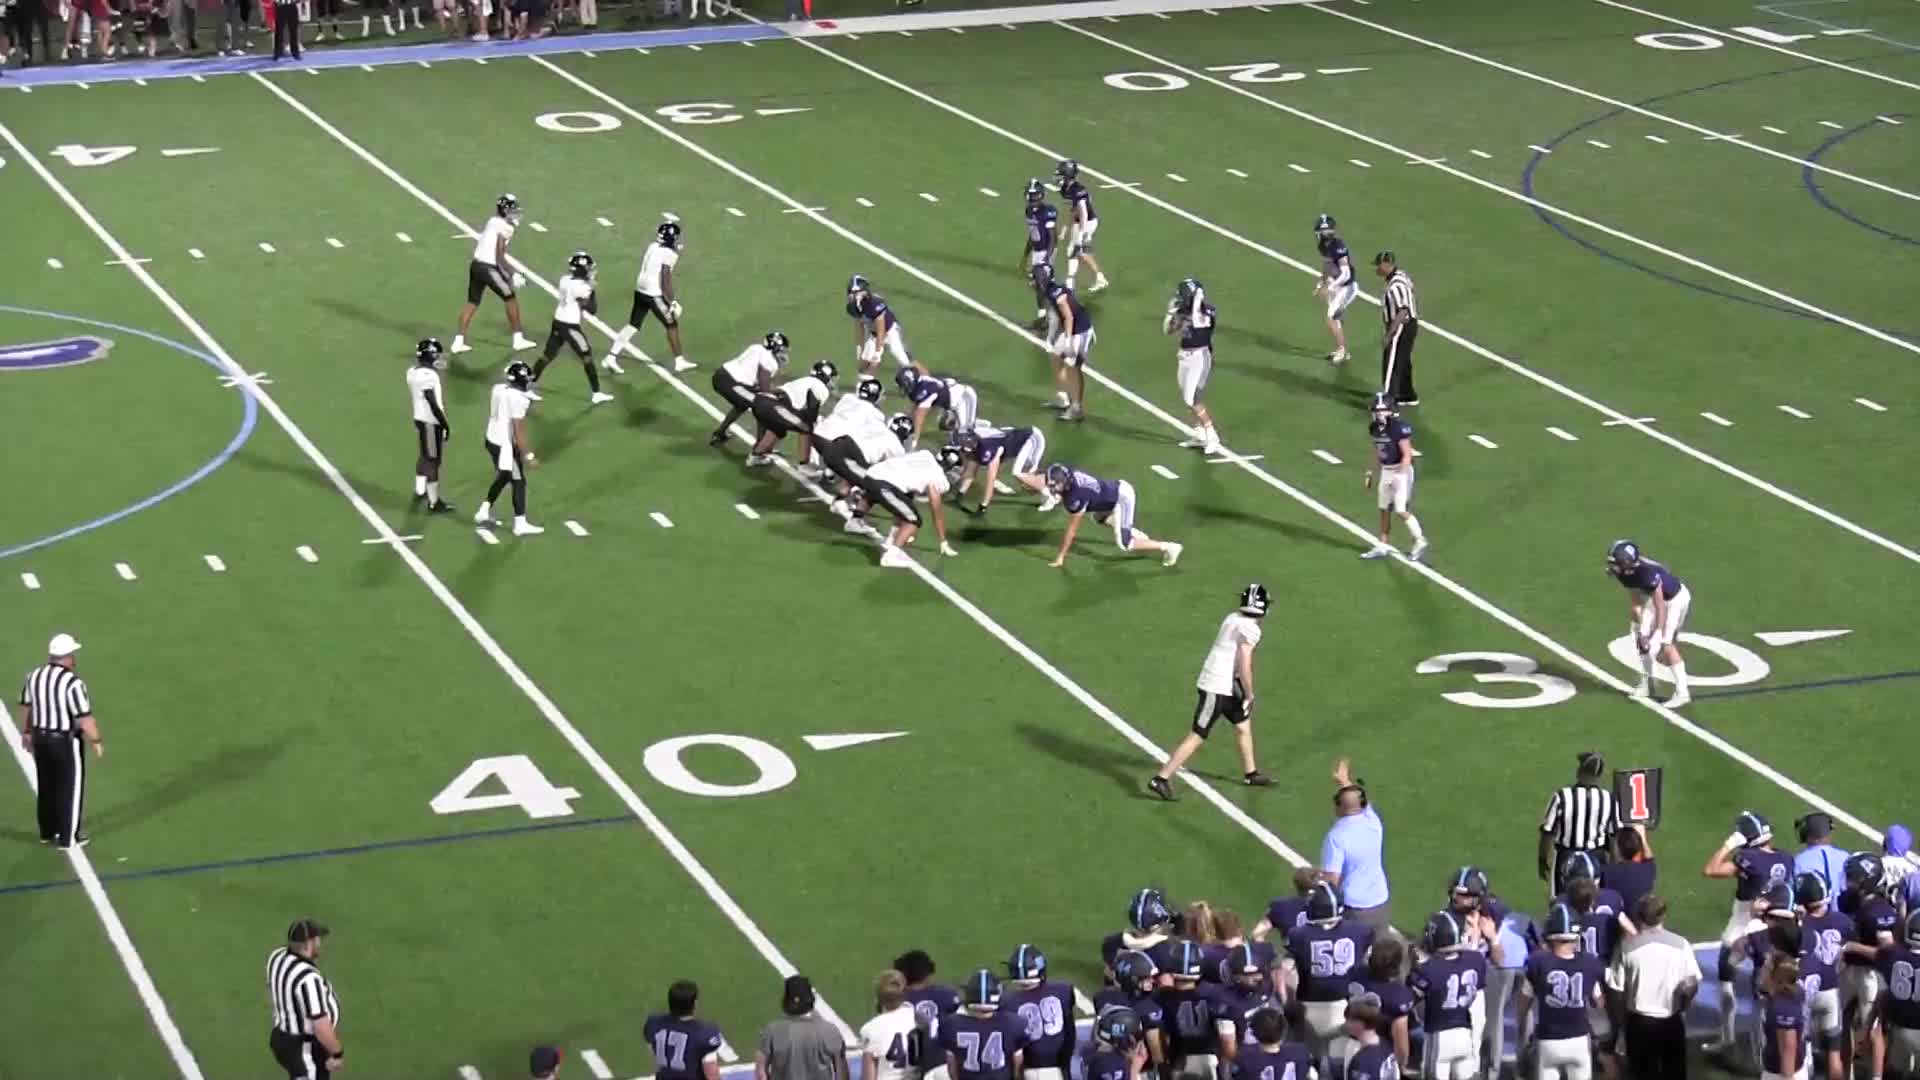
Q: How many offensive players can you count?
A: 11